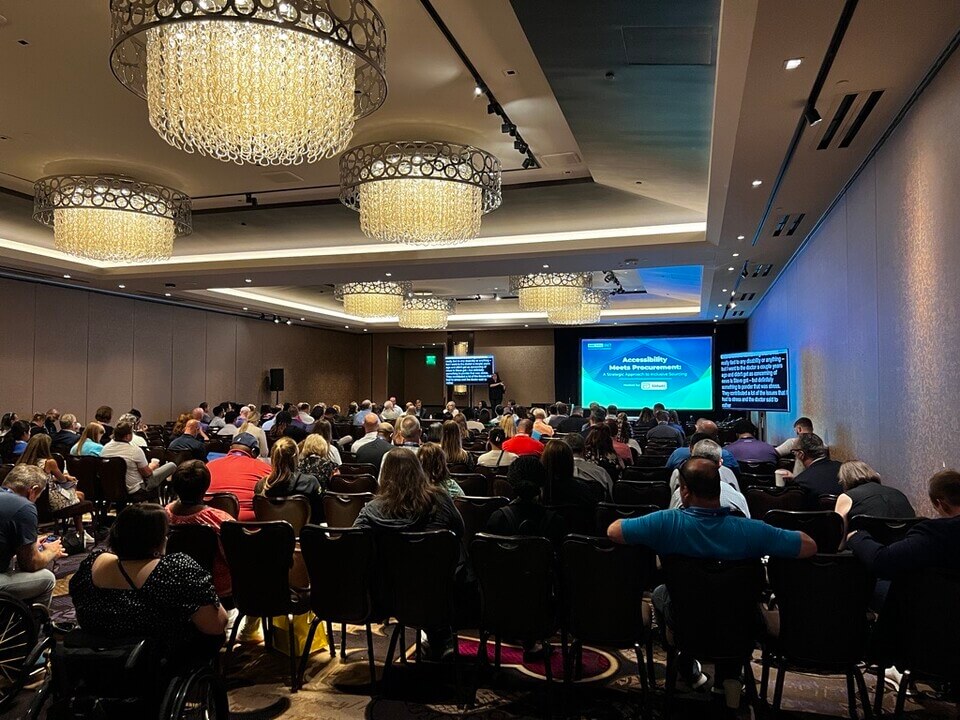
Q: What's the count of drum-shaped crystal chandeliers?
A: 7